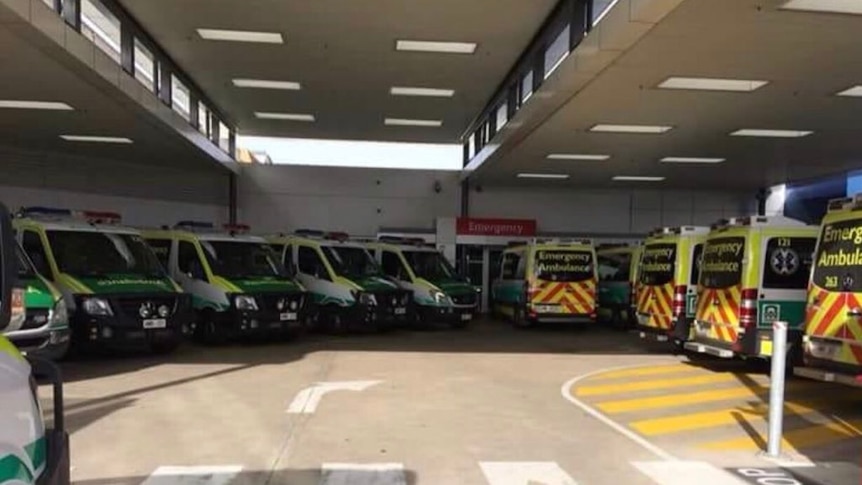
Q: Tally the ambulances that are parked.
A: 11